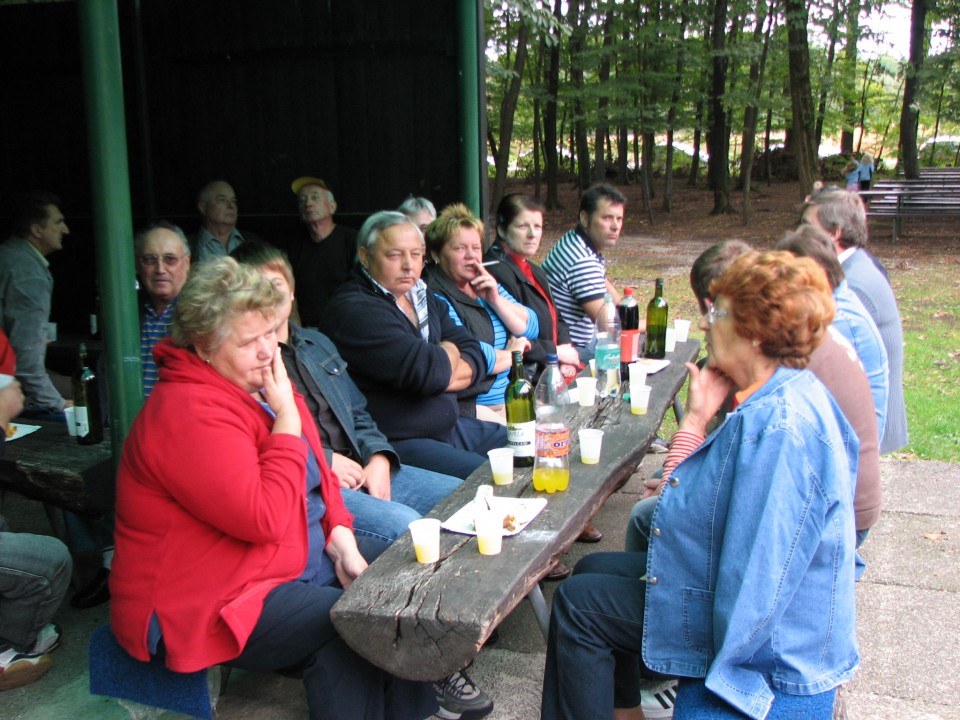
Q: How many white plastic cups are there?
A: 11